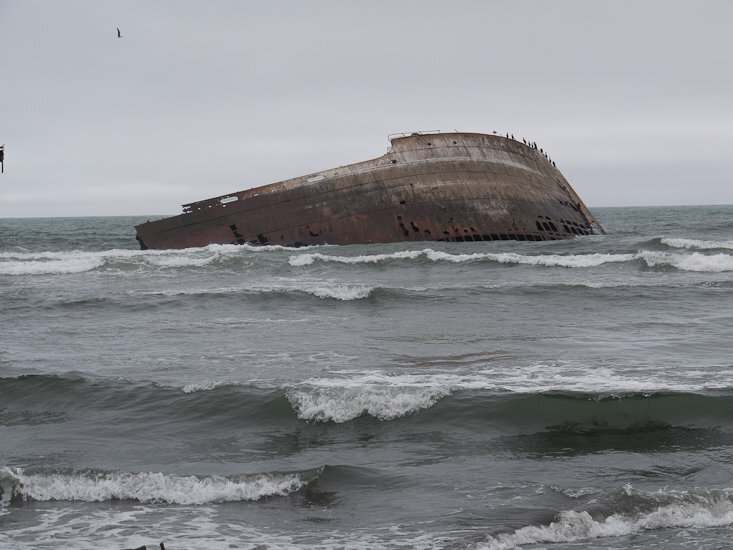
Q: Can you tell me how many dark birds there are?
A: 12